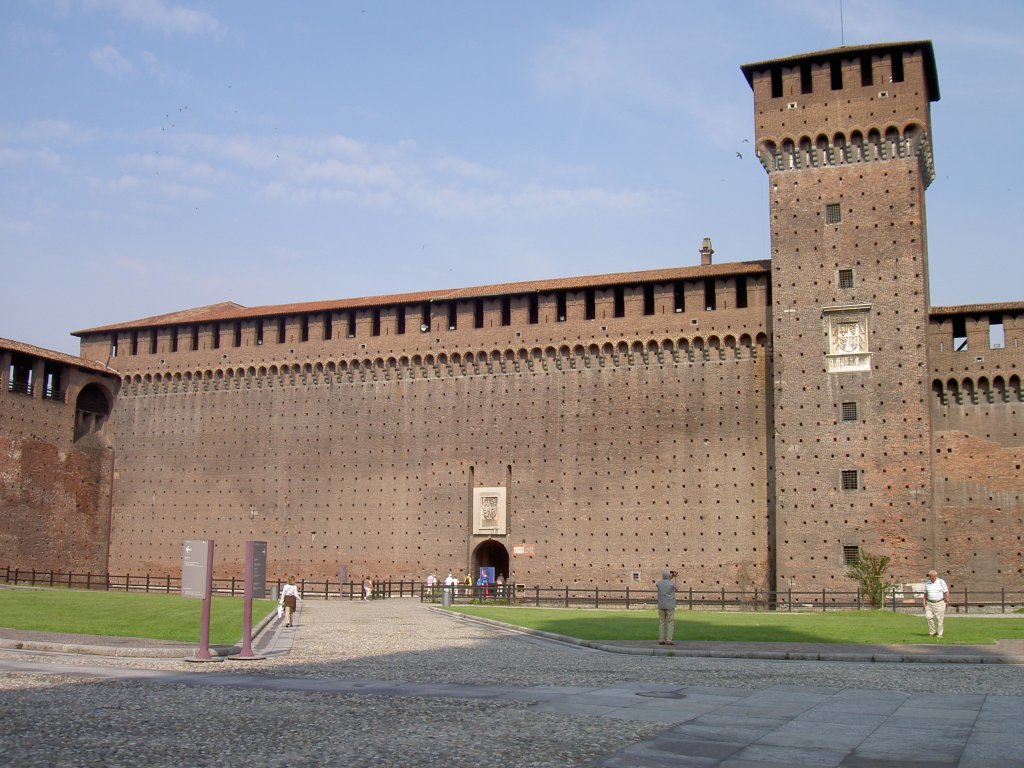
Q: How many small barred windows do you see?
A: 5